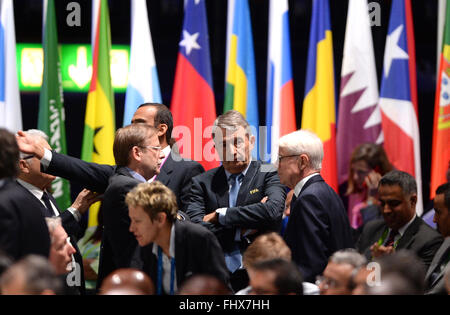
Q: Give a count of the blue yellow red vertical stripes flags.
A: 1